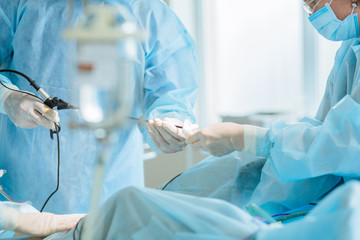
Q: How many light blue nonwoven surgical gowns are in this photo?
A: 2